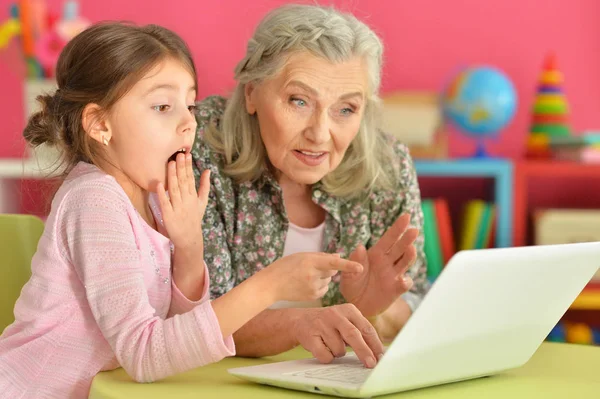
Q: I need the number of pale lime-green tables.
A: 1